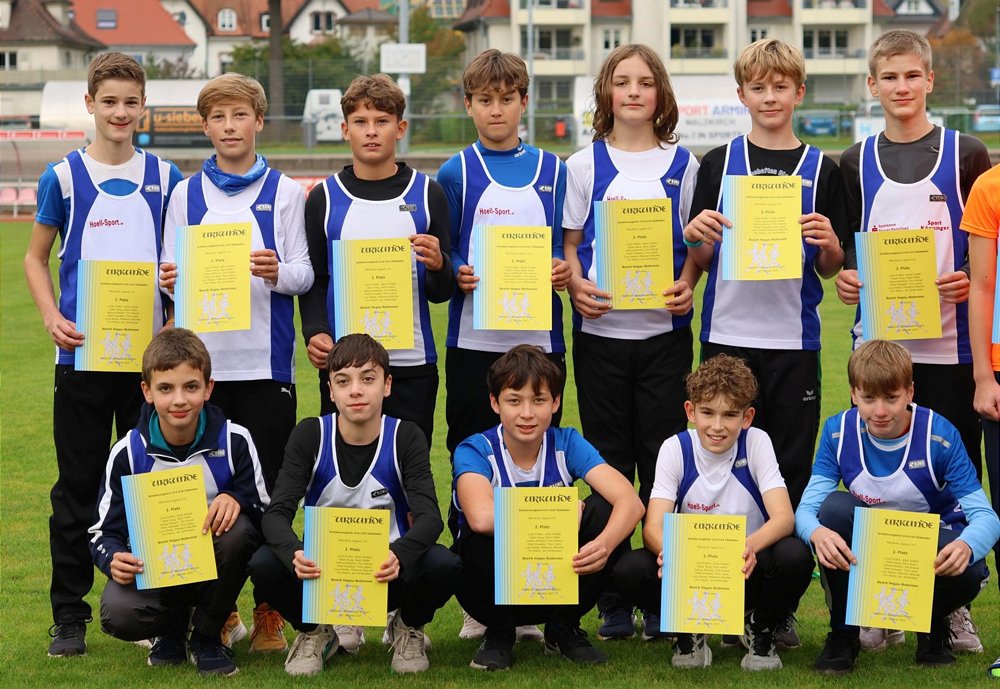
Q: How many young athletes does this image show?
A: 12